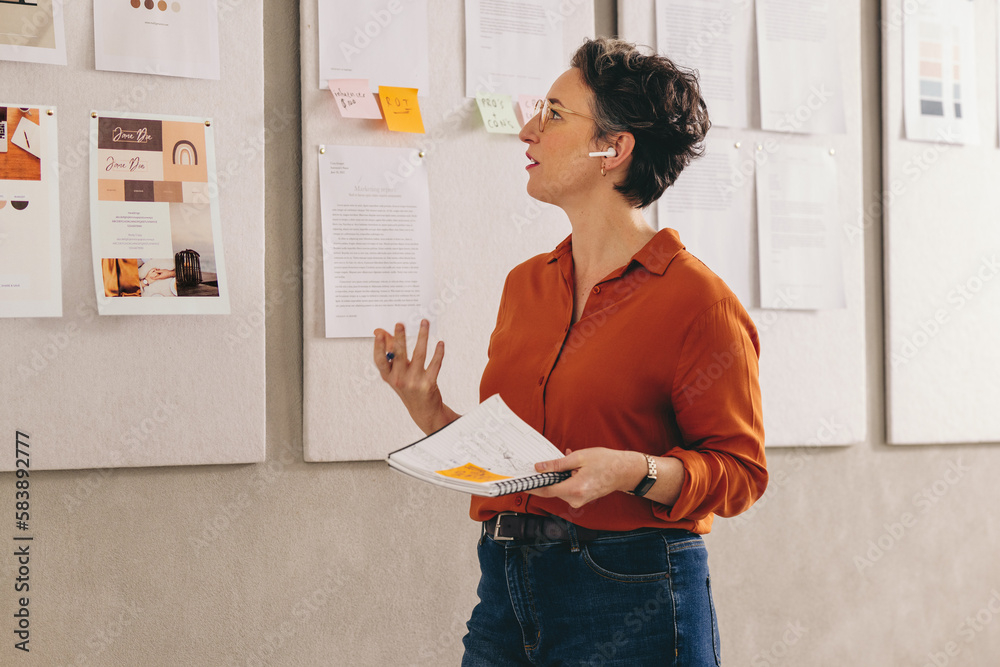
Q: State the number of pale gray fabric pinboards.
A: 4